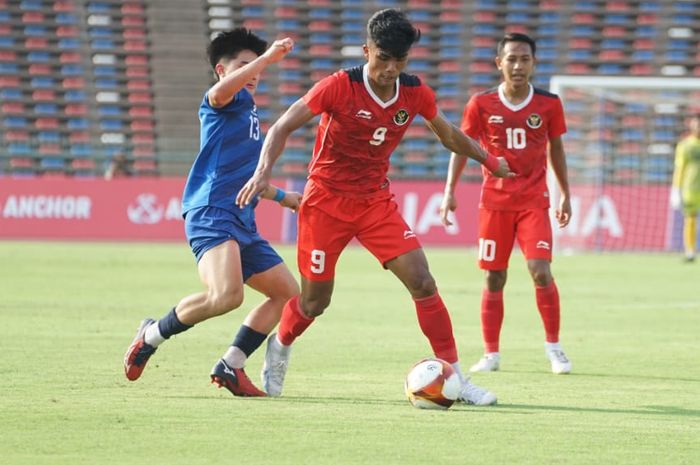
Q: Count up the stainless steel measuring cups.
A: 0